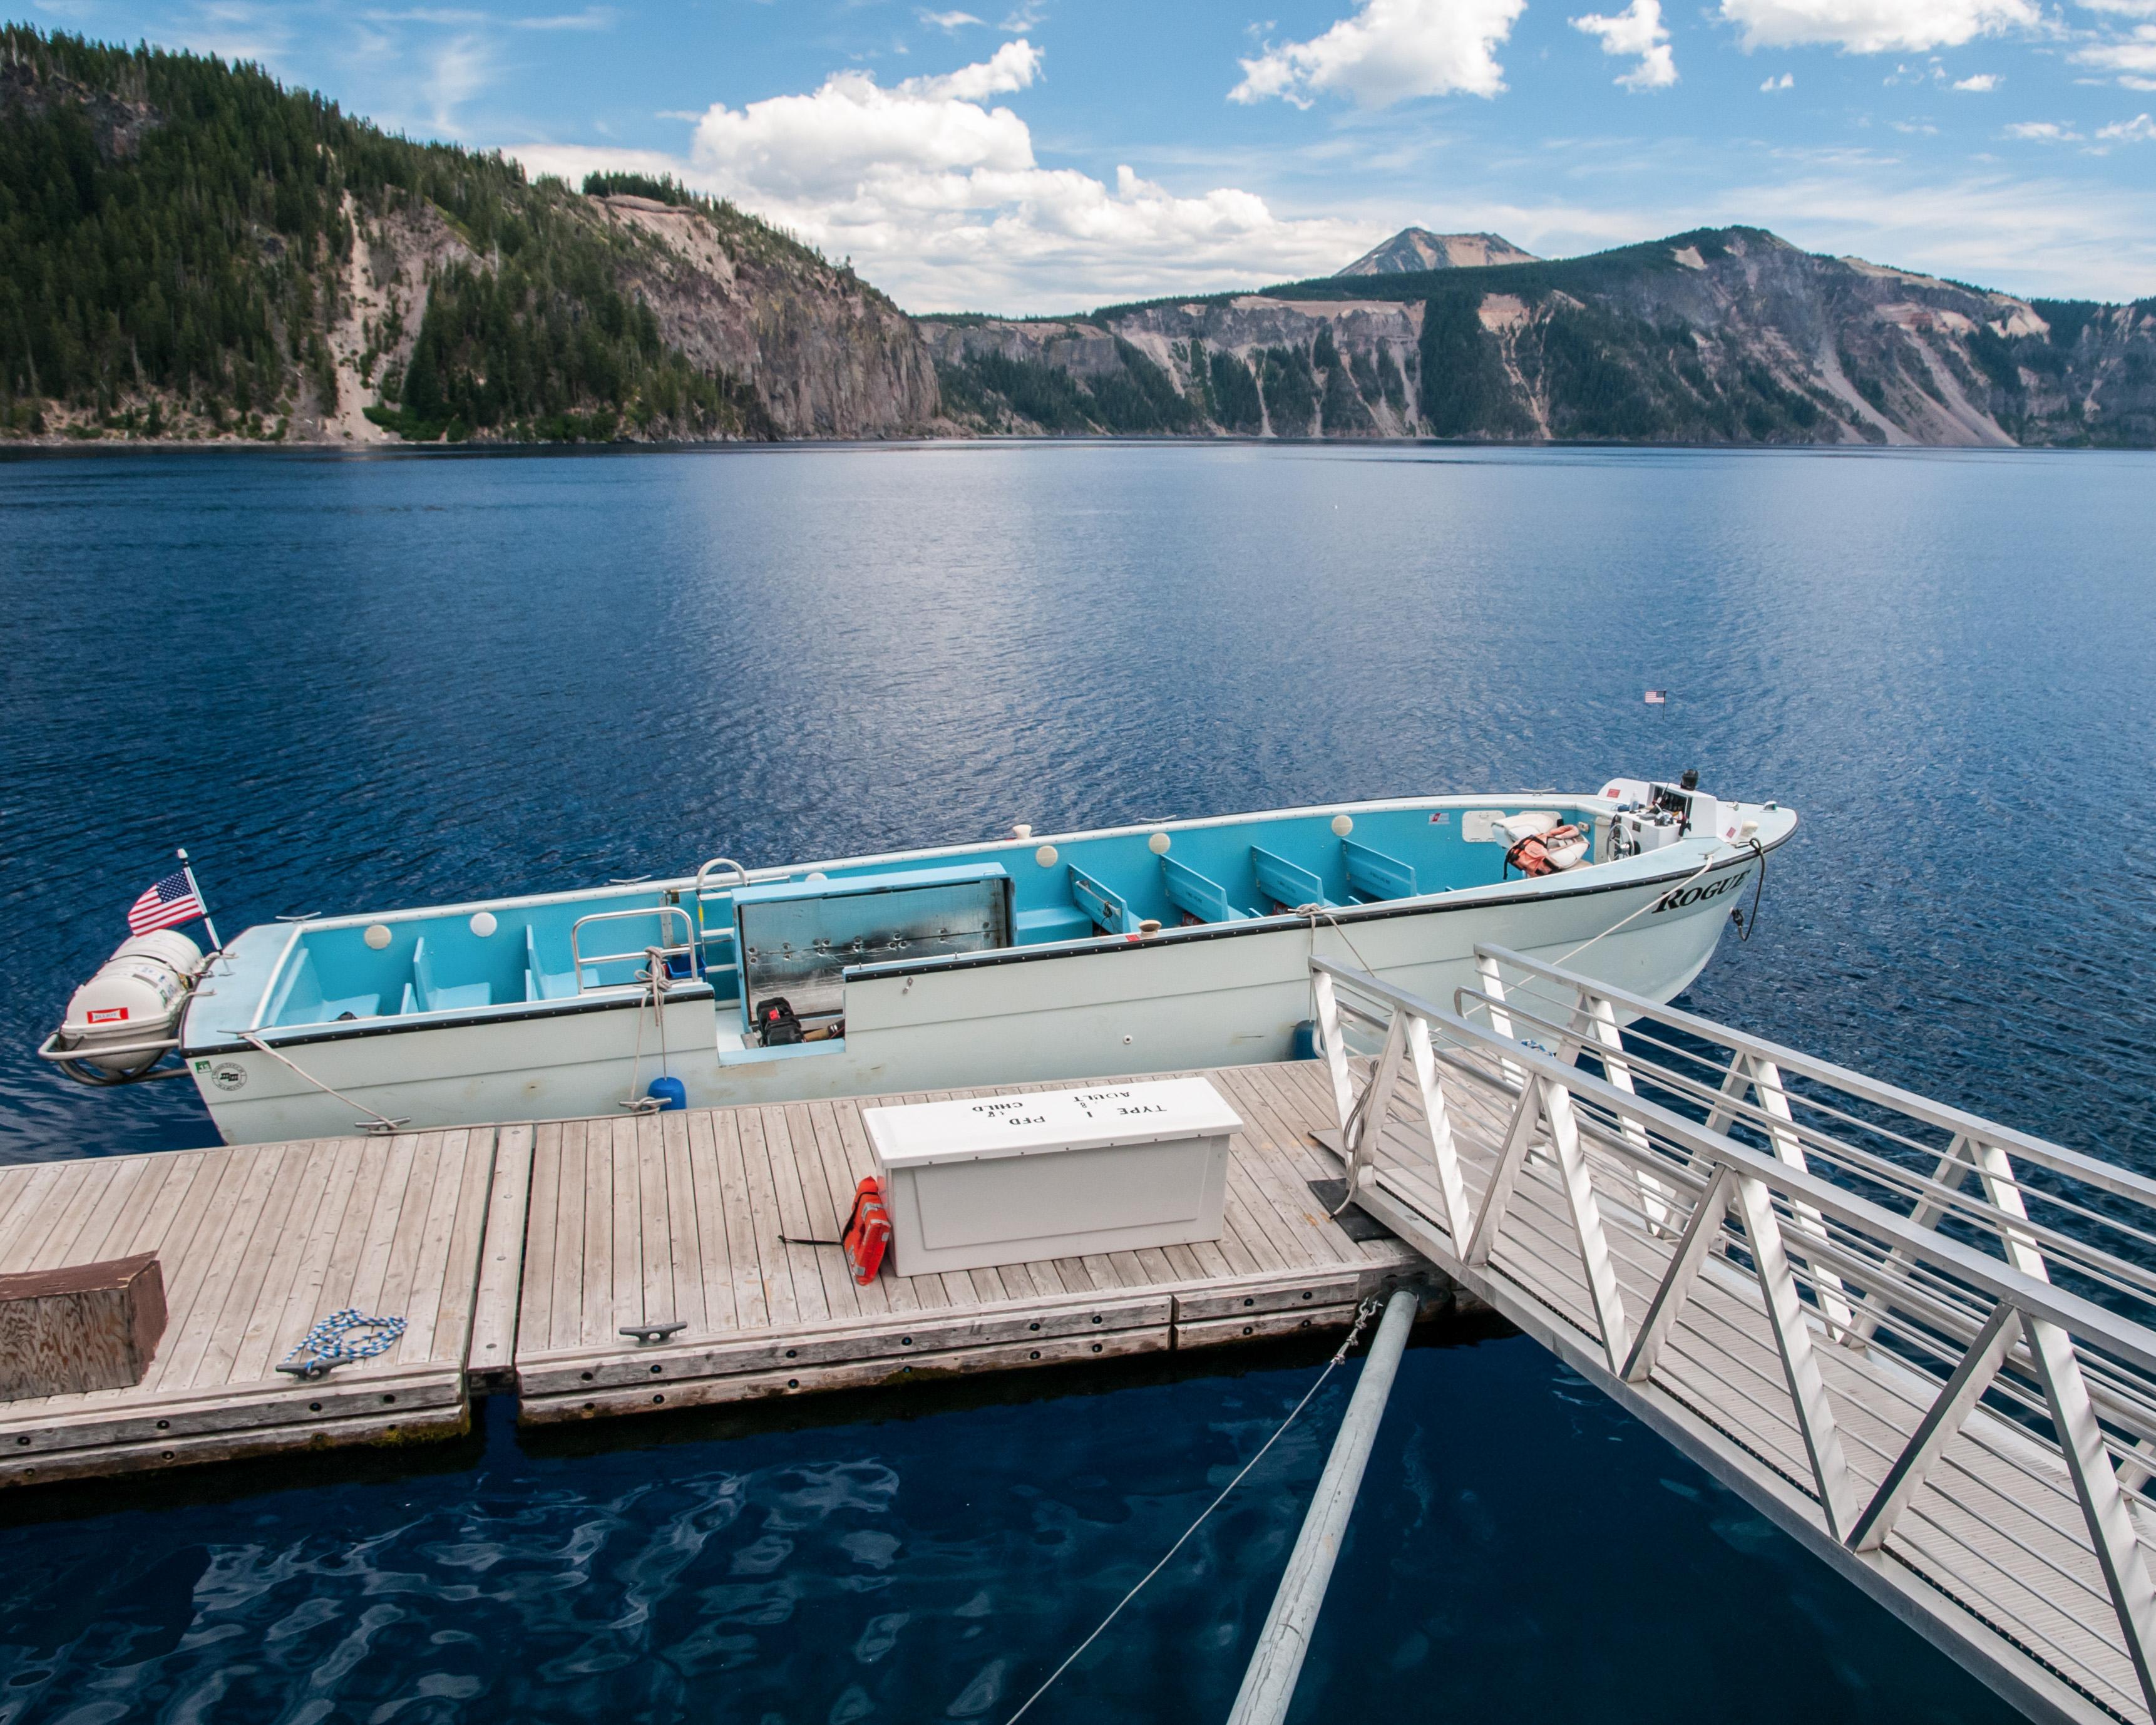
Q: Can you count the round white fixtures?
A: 6